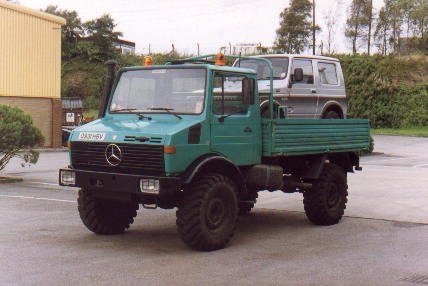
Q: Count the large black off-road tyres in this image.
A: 4